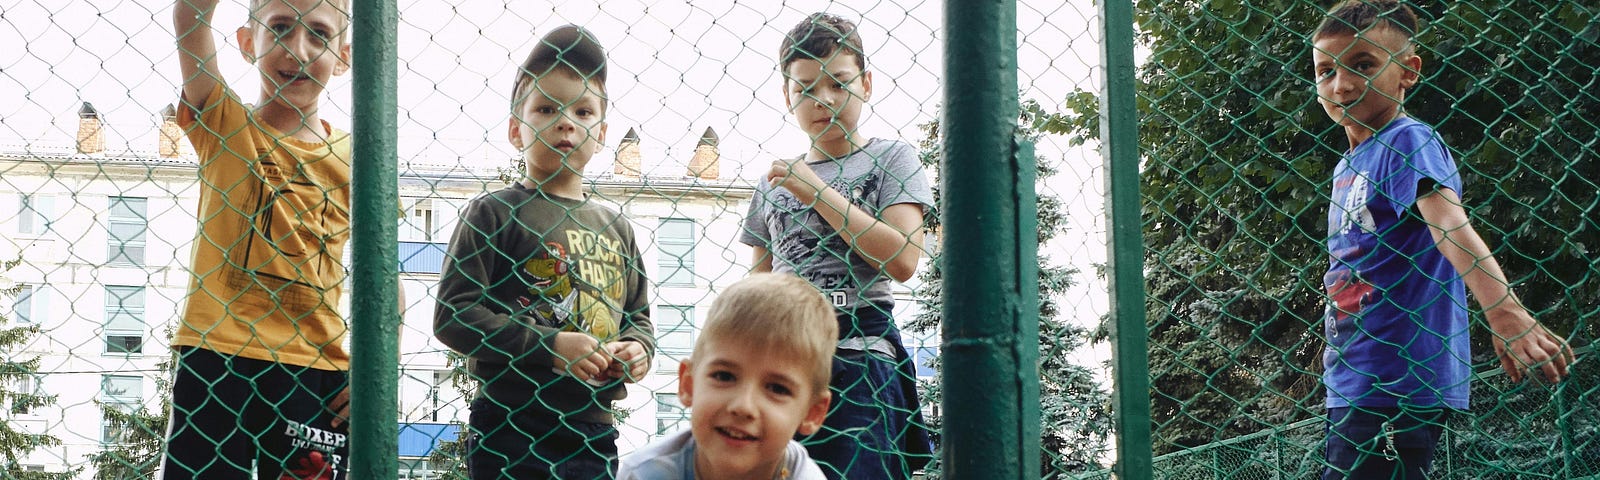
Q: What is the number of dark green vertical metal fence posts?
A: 3